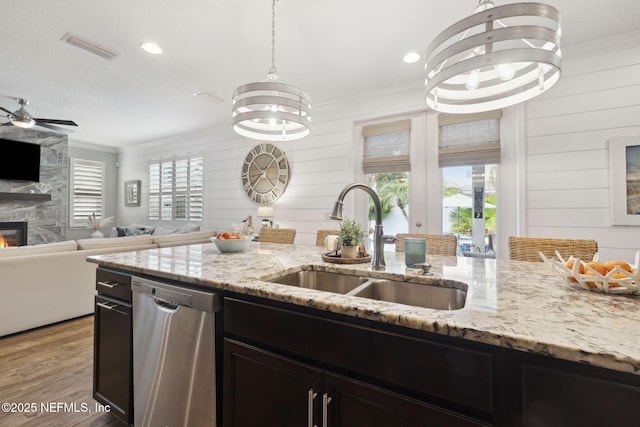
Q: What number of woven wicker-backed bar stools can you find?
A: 4